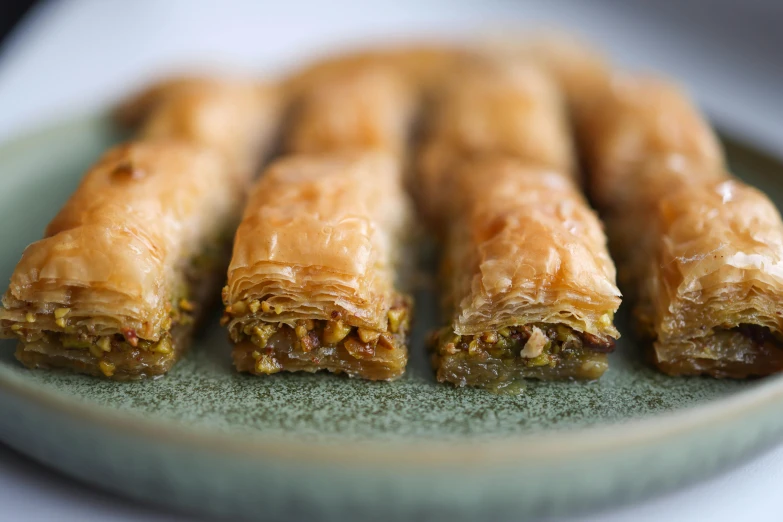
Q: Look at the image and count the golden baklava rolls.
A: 8